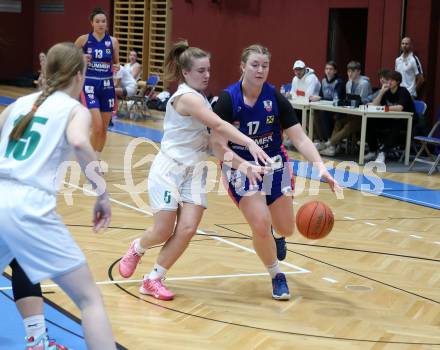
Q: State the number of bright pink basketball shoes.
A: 2